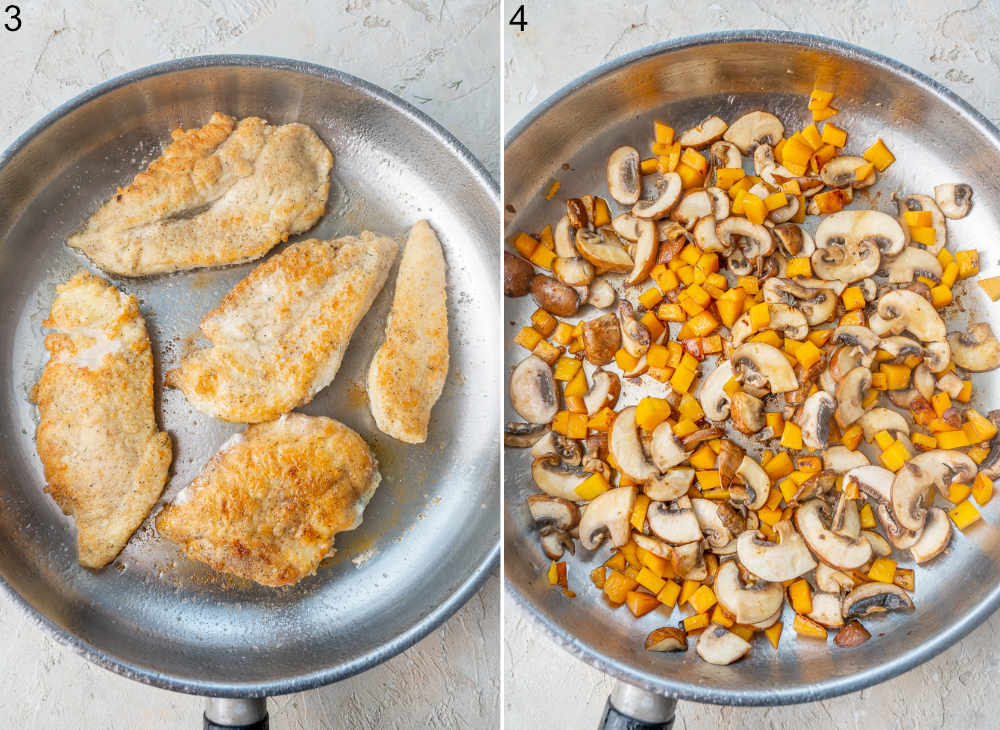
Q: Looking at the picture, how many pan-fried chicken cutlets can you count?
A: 5